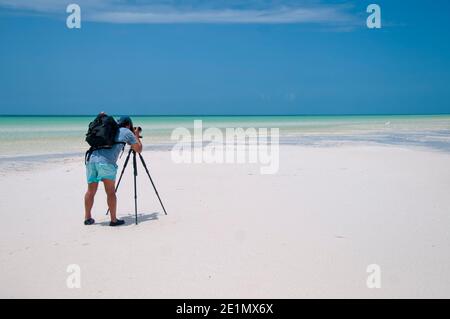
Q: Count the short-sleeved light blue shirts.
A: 1